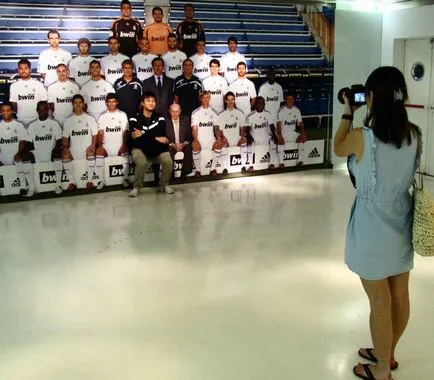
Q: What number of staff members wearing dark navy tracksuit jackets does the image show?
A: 2